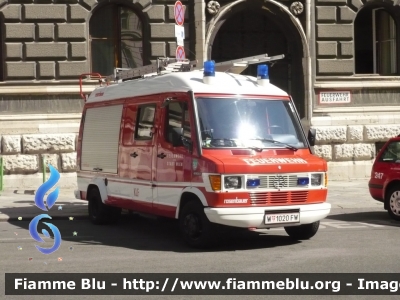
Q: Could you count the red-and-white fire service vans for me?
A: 1